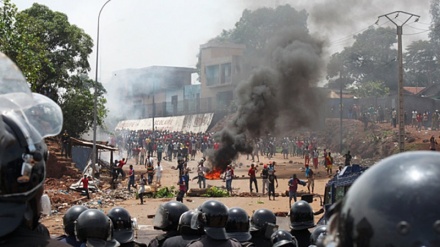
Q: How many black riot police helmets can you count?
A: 13